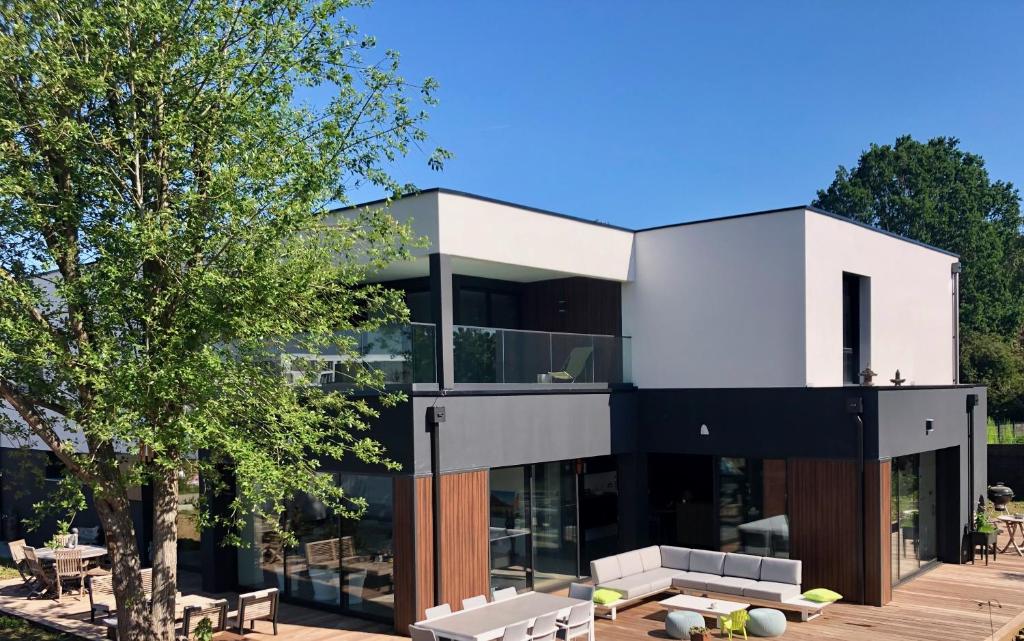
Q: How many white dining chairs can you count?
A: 8